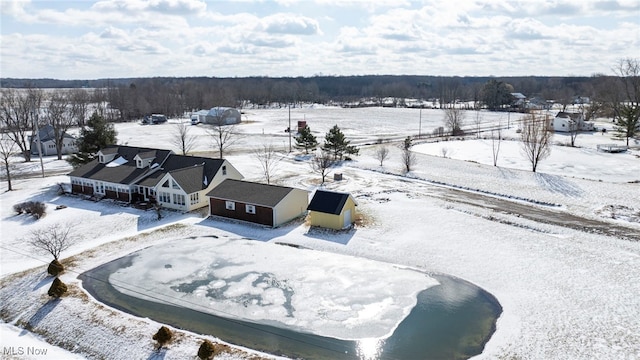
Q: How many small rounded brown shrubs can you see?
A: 4